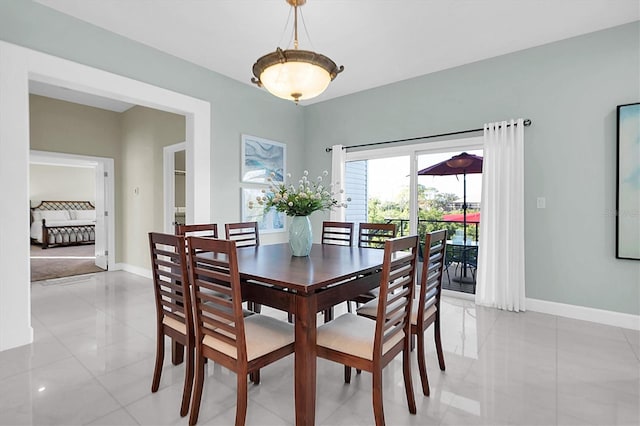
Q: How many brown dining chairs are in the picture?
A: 8